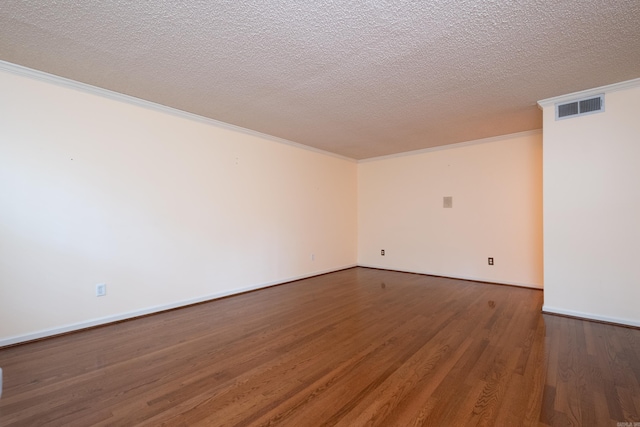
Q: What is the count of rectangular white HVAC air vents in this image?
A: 1